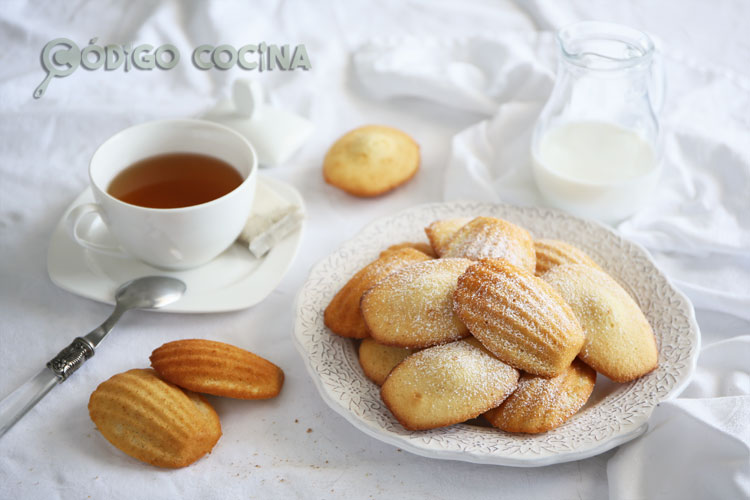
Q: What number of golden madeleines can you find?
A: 14